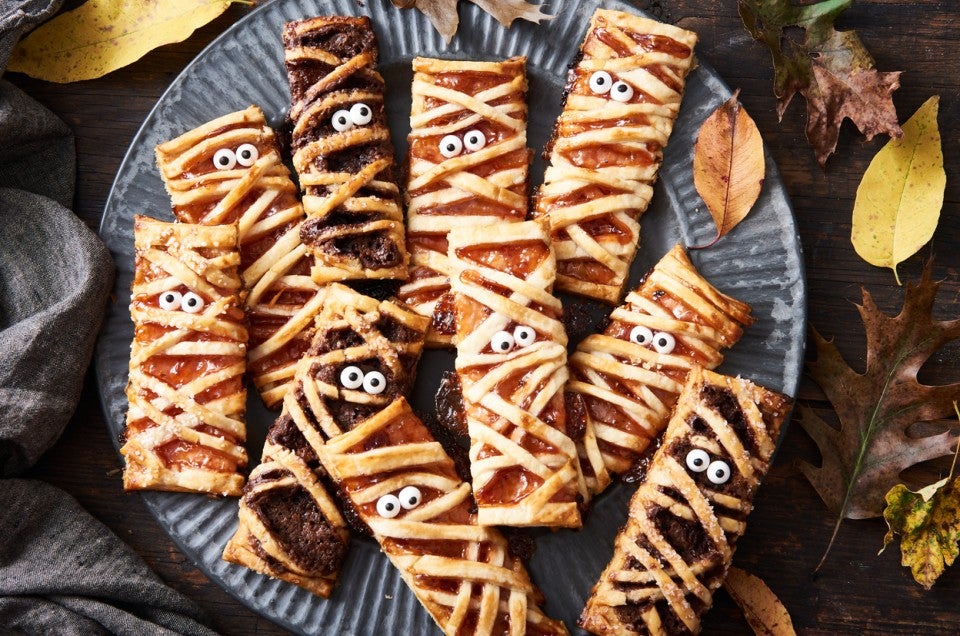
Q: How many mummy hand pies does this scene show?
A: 10